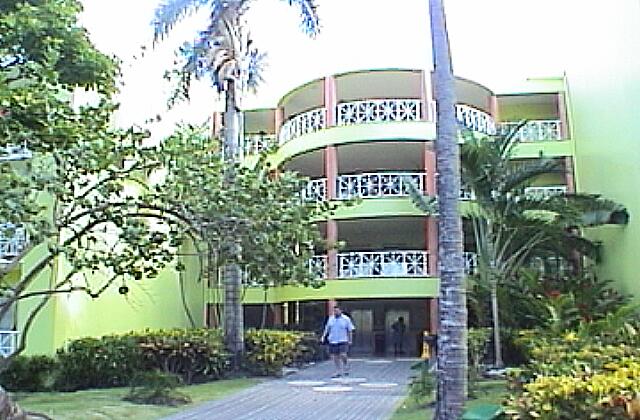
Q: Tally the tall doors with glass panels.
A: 2